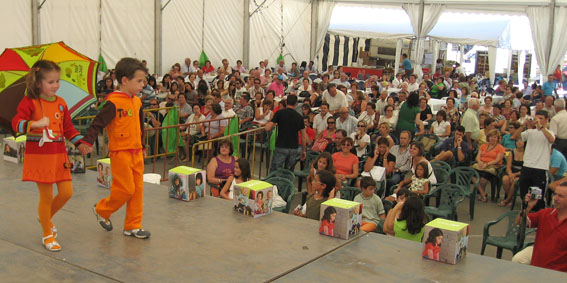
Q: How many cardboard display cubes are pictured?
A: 7